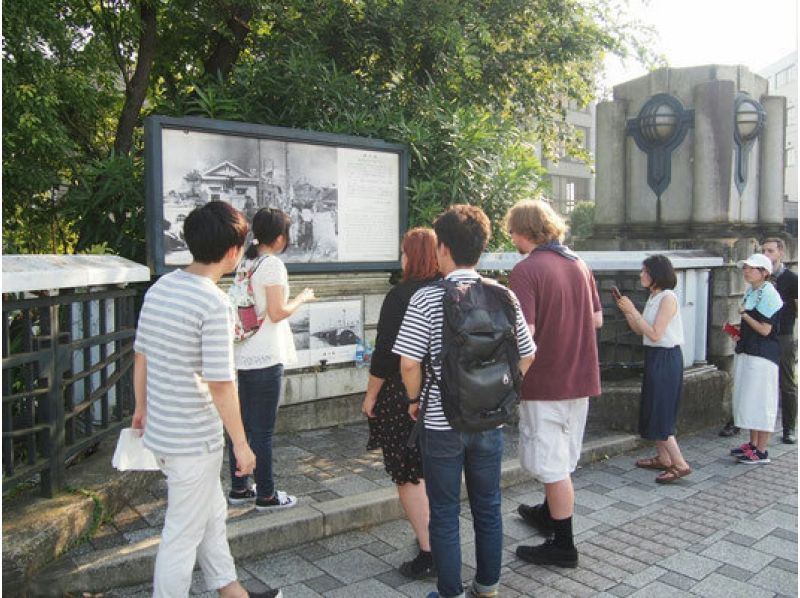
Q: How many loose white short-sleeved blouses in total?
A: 1